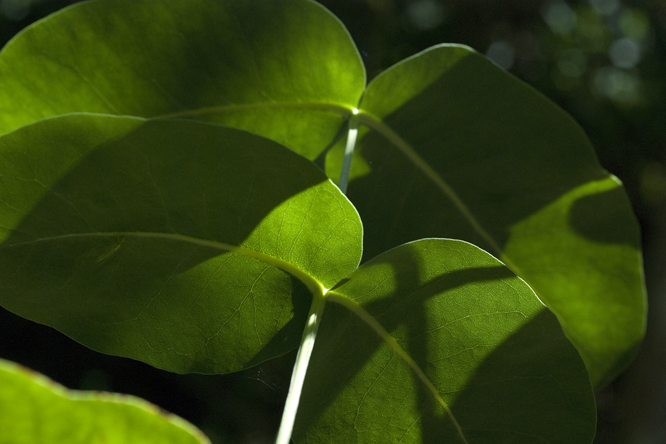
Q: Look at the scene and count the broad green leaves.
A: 5